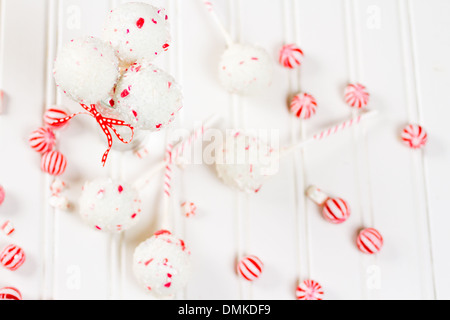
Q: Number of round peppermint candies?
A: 14